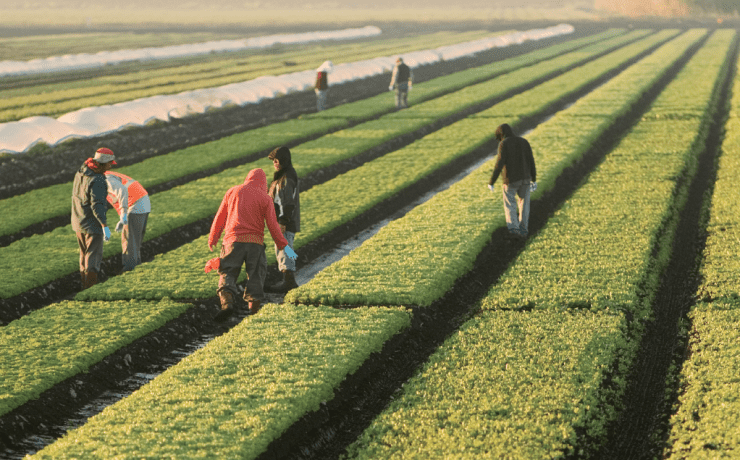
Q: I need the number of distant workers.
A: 2